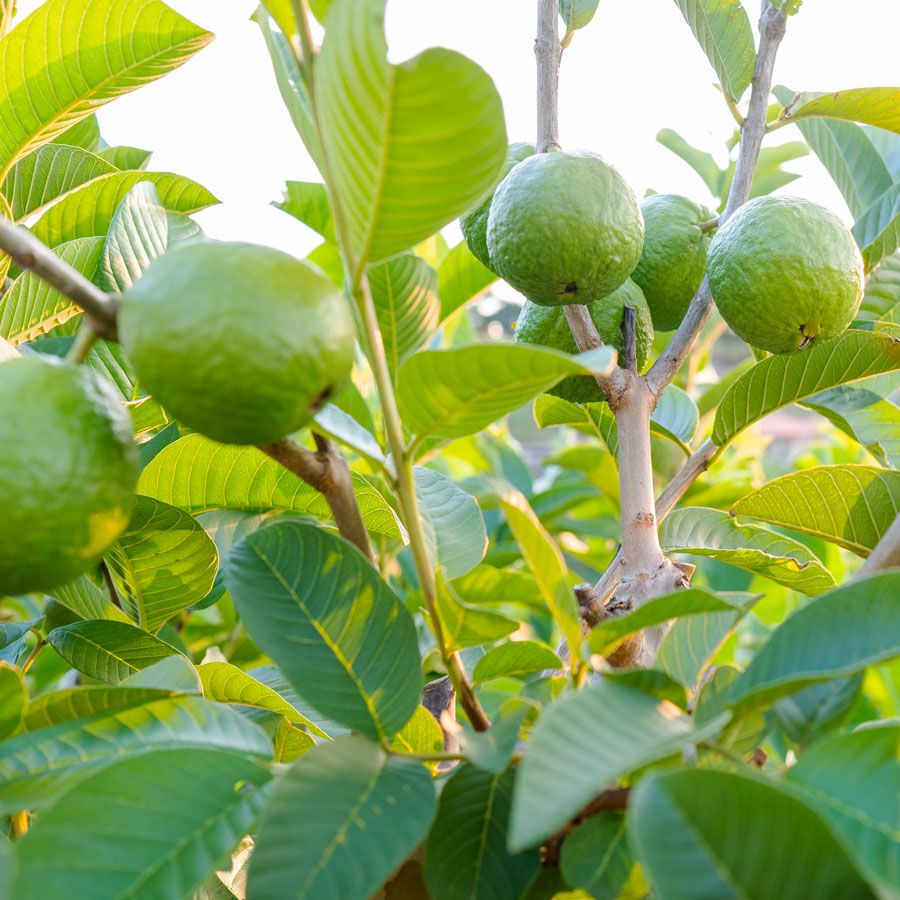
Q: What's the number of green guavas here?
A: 7